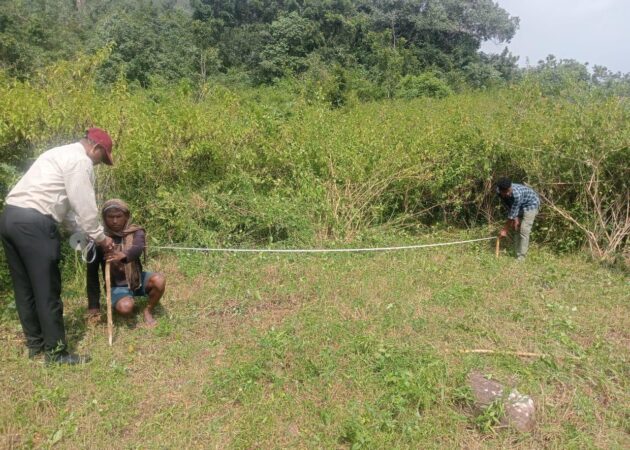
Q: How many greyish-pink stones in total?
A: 2